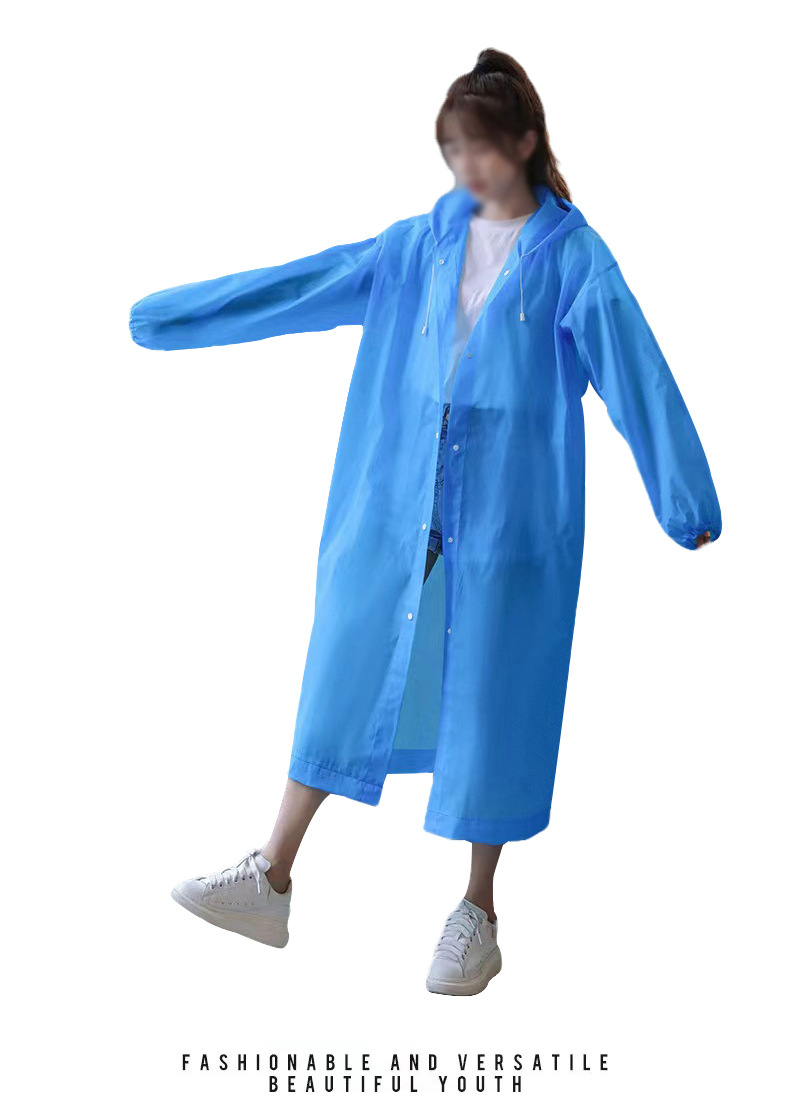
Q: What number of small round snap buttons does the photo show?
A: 9